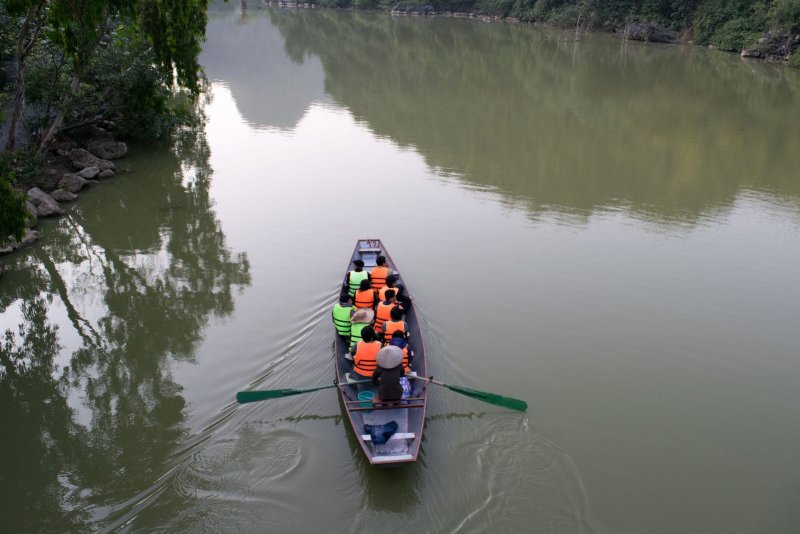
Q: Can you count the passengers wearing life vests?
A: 10